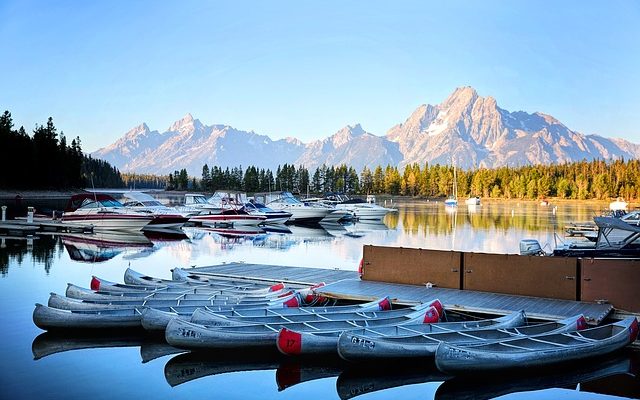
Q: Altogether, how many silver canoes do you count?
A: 12